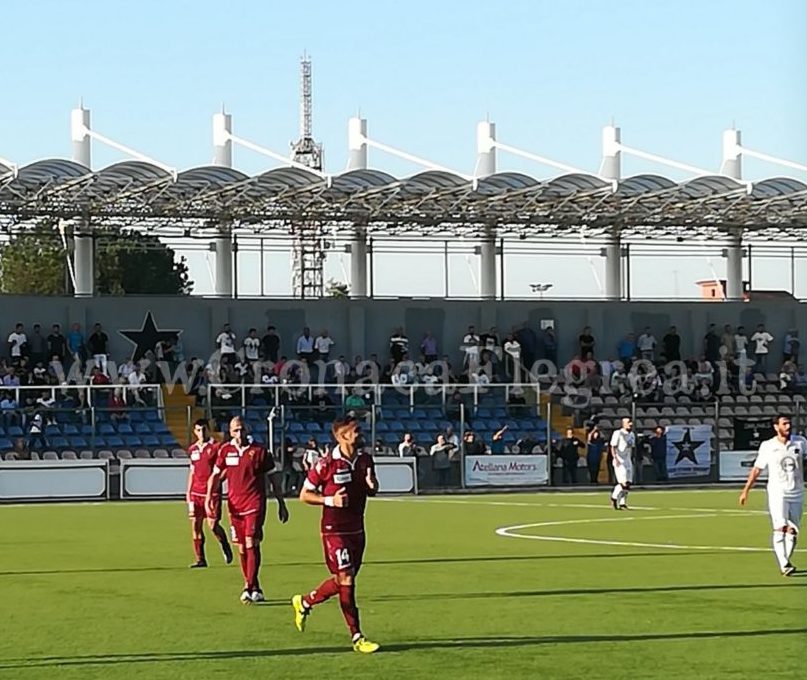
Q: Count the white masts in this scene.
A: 6